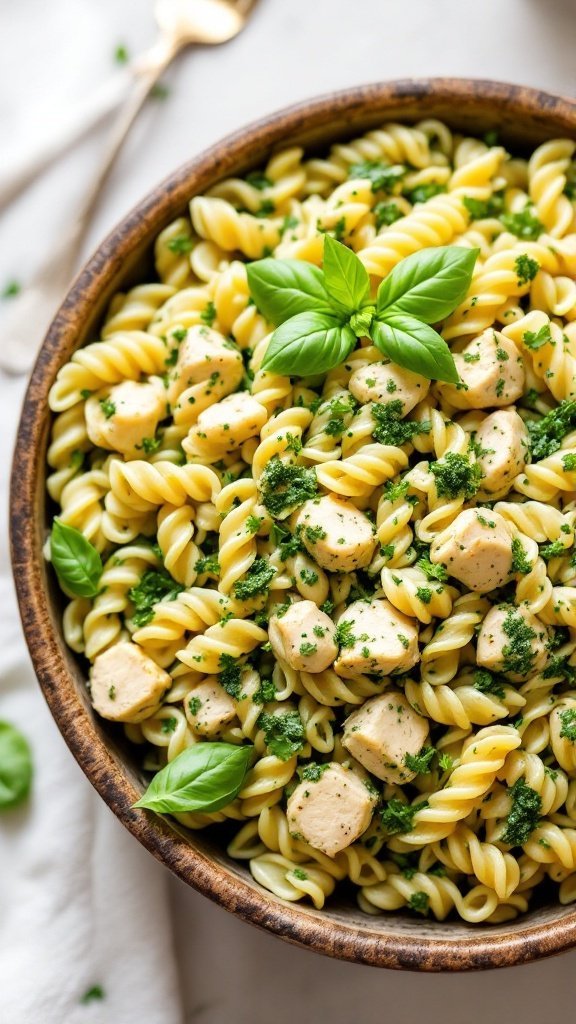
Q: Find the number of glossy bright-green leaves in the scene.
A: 8